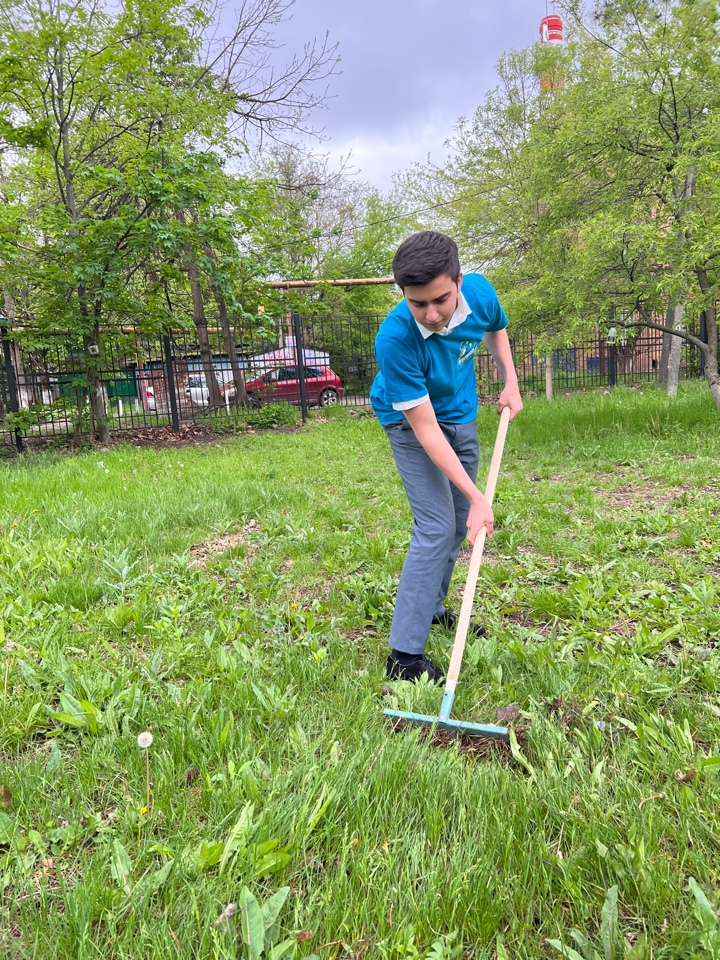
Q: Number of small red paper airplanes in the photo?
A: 0